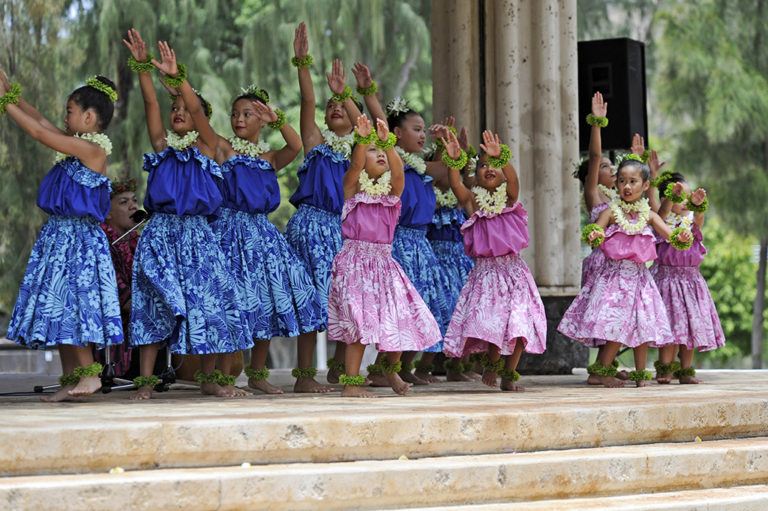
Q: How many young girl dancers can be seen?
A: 11